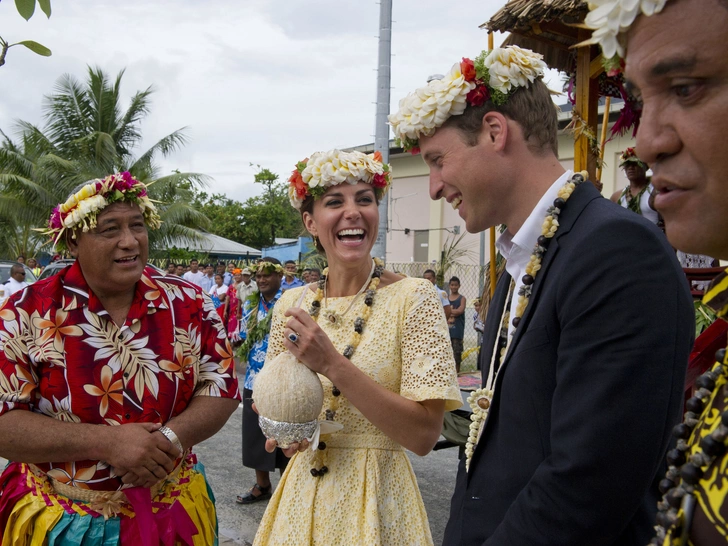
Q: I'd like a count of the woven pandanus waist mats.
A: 1